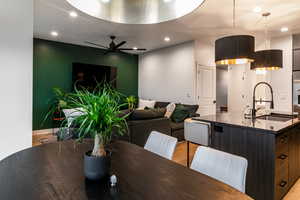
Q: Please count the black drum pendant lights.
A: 2